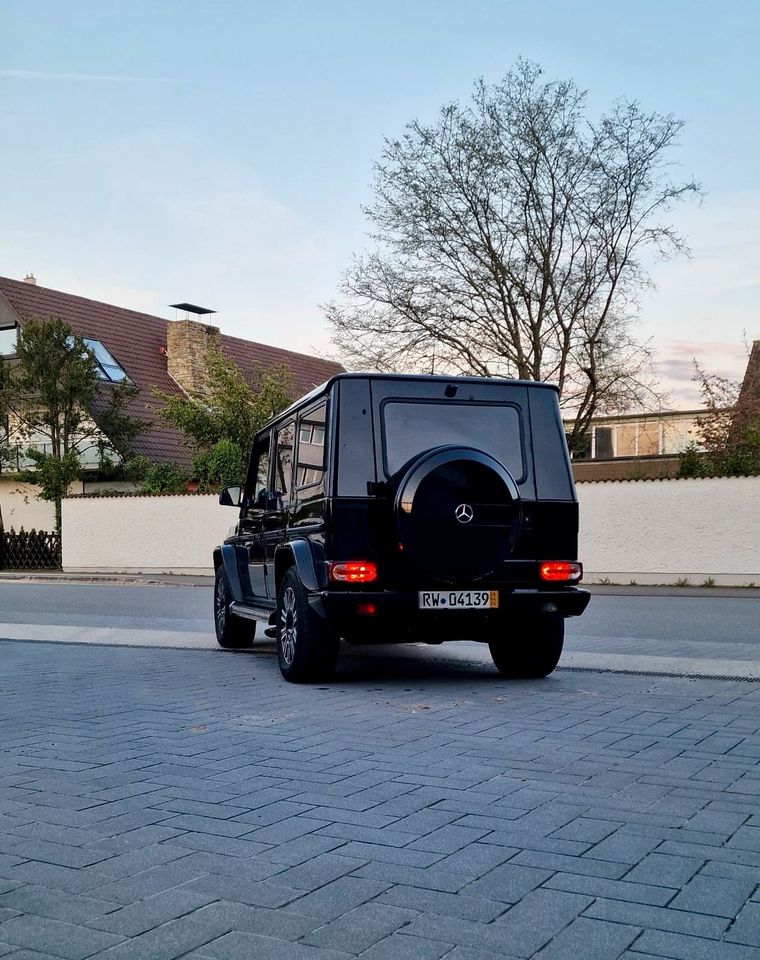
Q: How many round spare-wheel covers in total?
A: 1